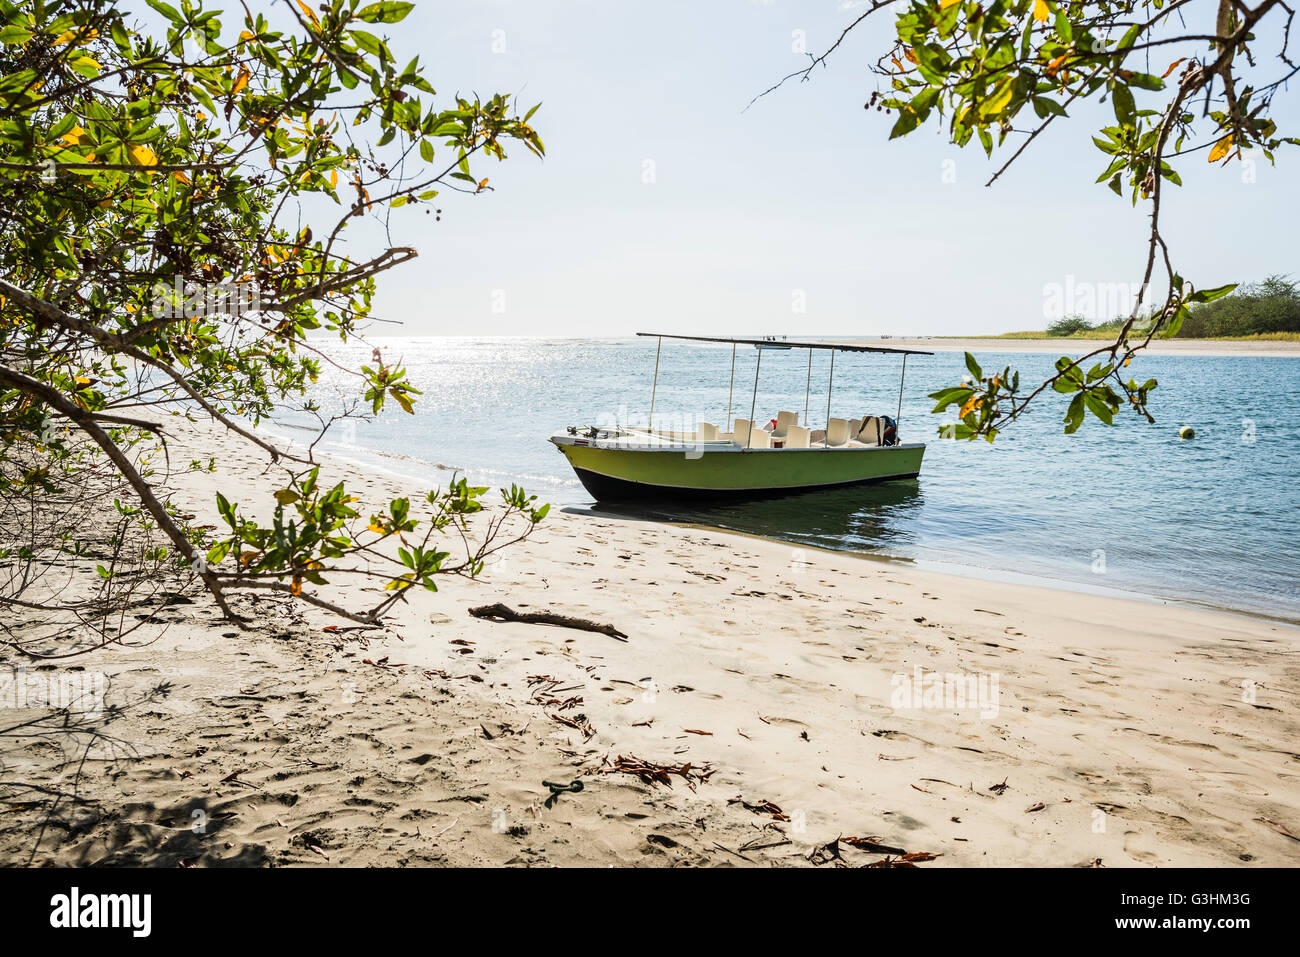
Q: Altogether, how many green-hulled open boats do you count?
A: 1